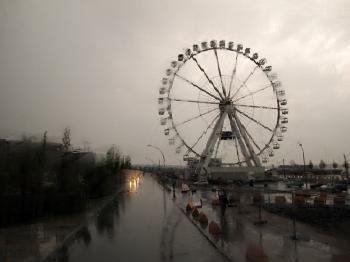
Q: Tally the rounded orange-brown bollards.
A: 5